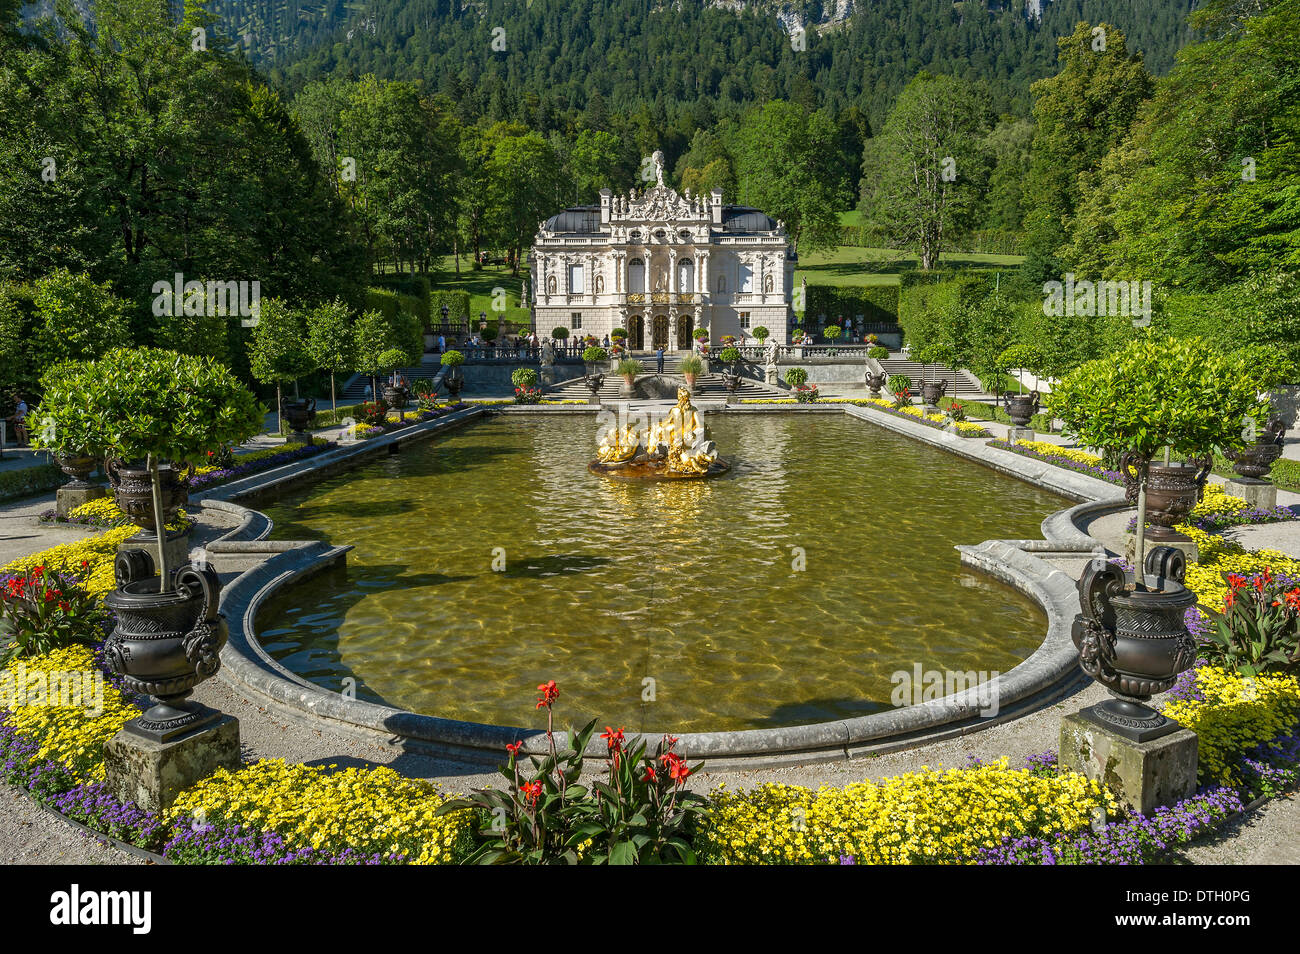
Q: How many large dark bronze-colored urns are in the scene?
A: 14